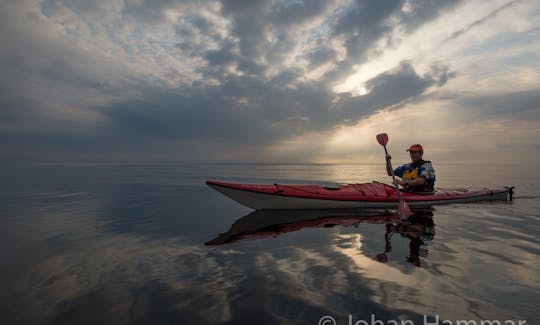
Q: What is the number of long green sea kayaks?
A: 0